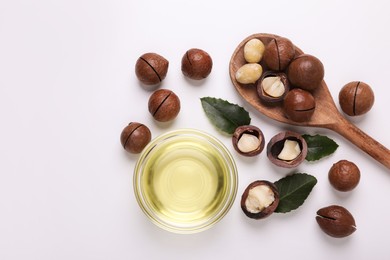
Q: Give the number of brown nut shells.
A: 14